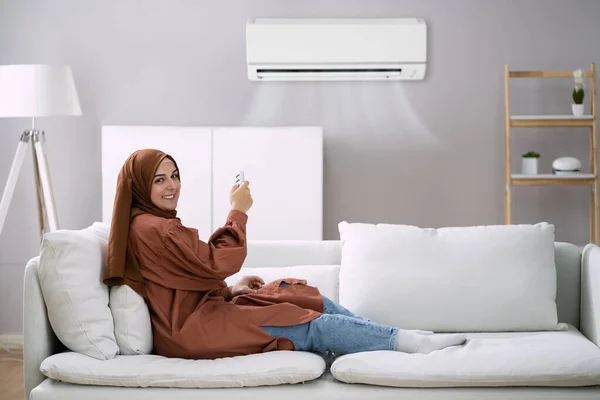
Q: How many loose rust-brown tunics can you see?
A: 1